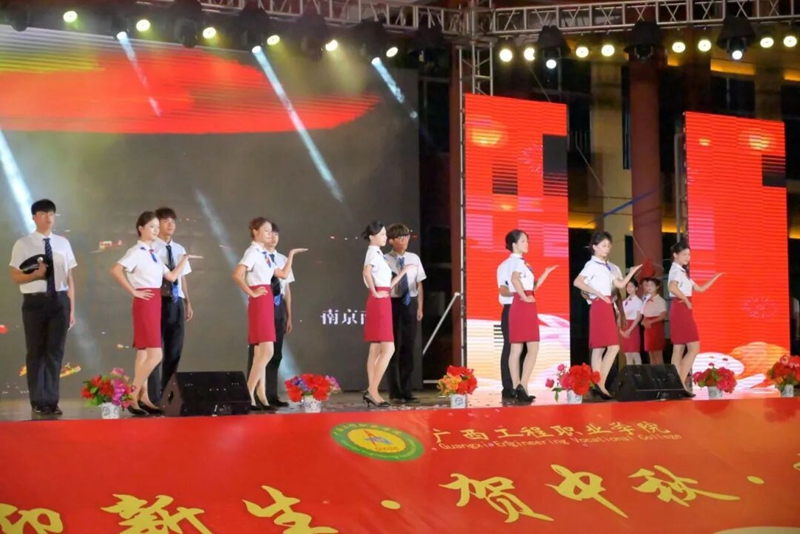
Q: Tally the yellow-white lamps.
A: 14